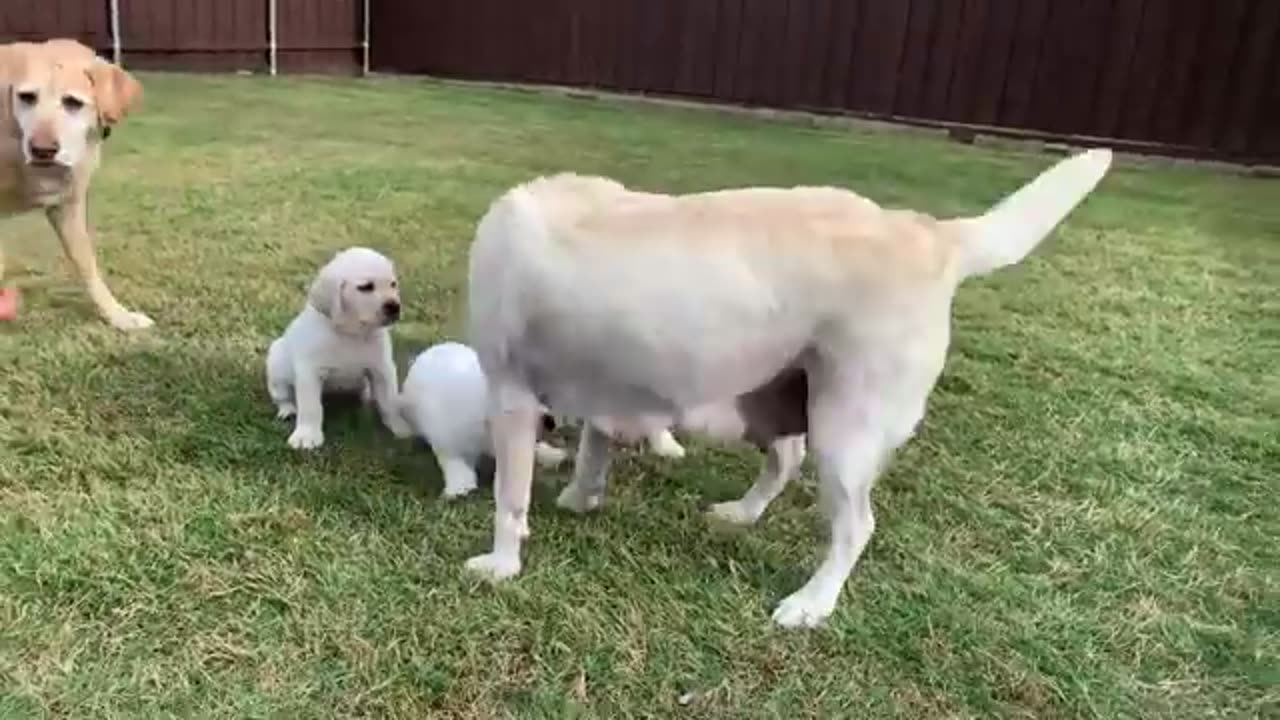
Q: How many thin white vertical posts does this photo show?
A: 3